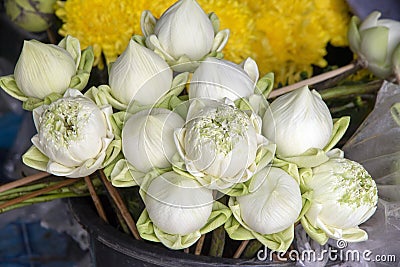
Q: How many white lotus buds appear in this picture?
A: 11